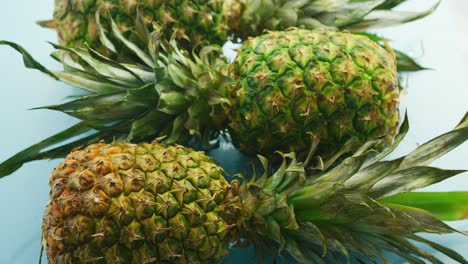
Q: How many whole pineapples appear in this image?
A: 3